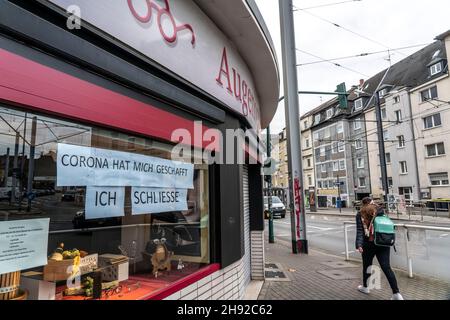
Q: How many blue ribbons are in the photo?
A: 0